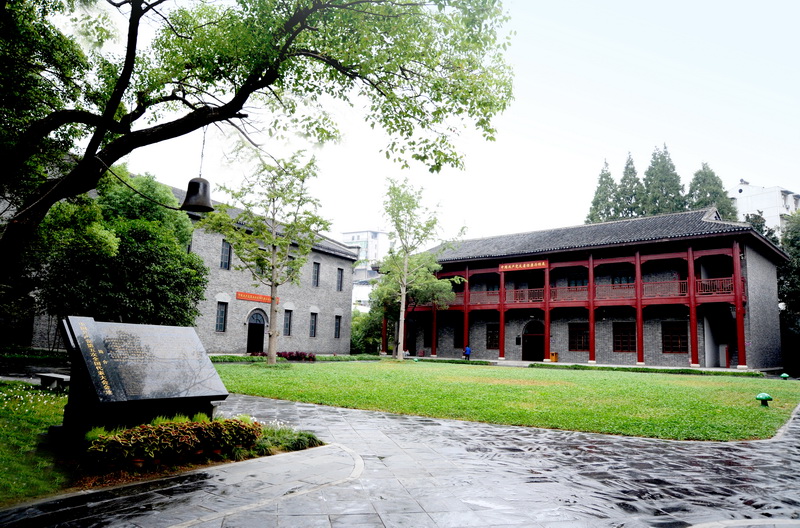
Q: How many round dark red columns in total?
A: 10